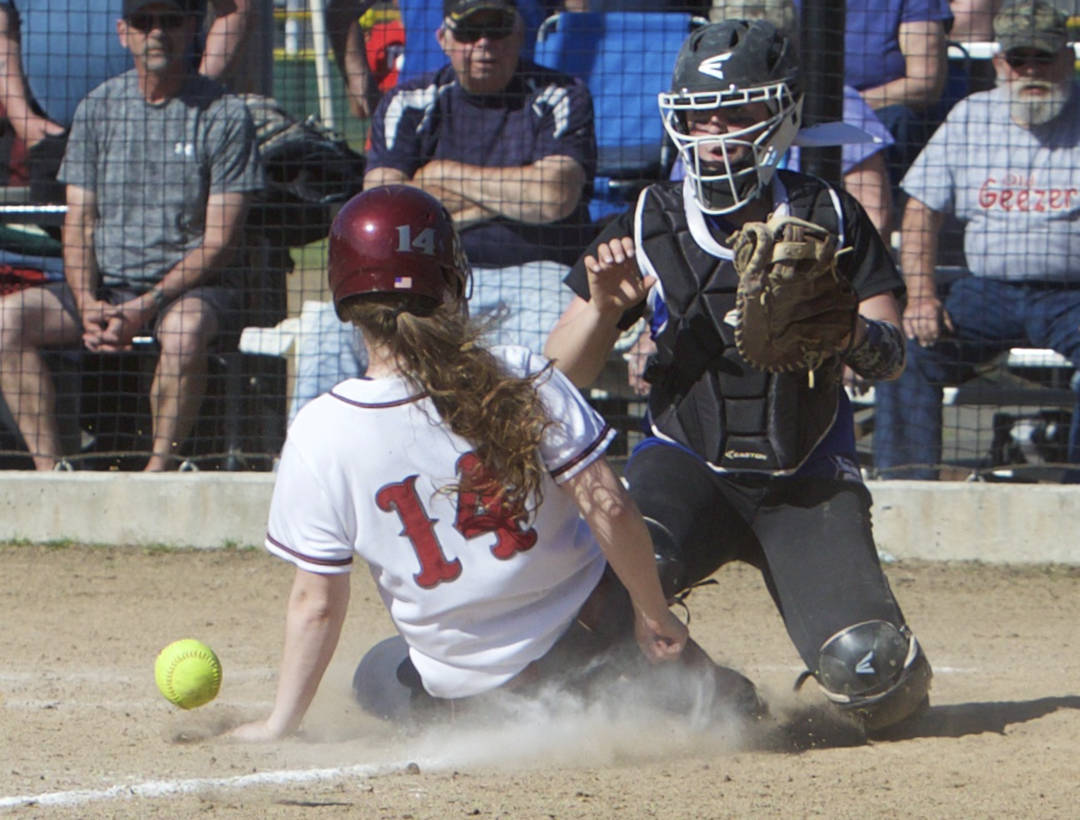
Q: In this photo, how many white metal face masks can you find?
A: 1